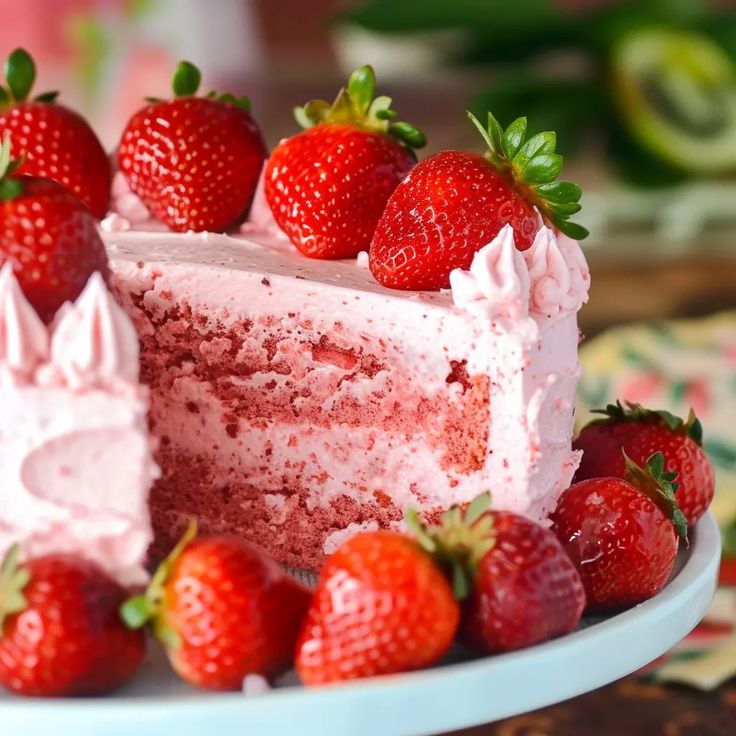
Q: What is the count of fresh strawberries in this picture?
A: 11